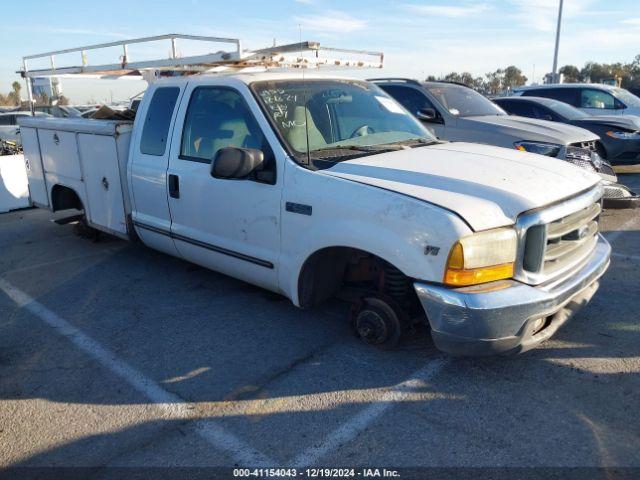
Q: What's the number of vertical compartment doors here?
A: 2